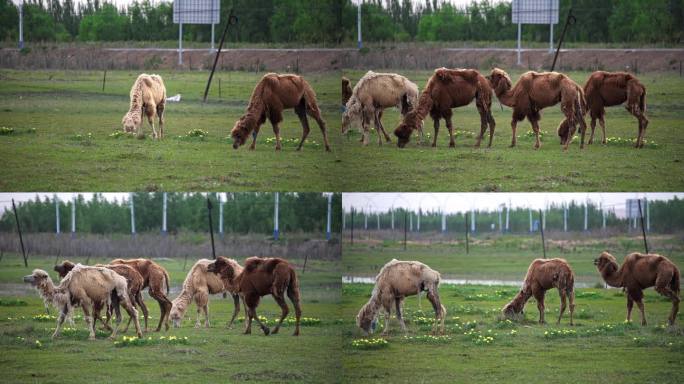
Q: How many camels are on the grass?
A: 15